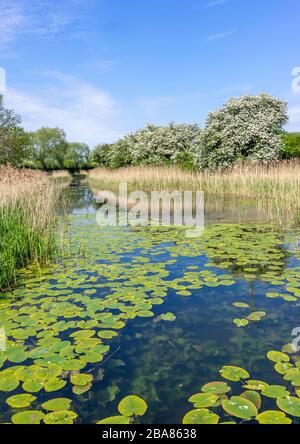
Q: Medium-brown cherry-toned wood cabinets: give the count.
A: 0